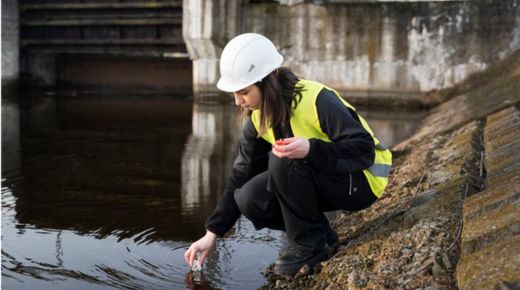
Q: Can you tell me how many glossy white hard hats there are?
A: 1